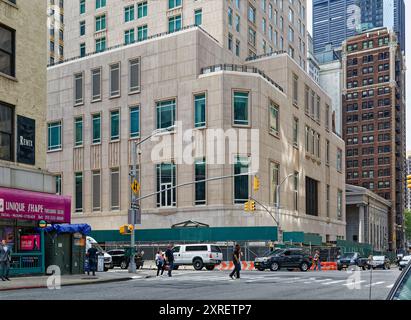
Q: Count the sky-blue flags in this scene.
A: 0